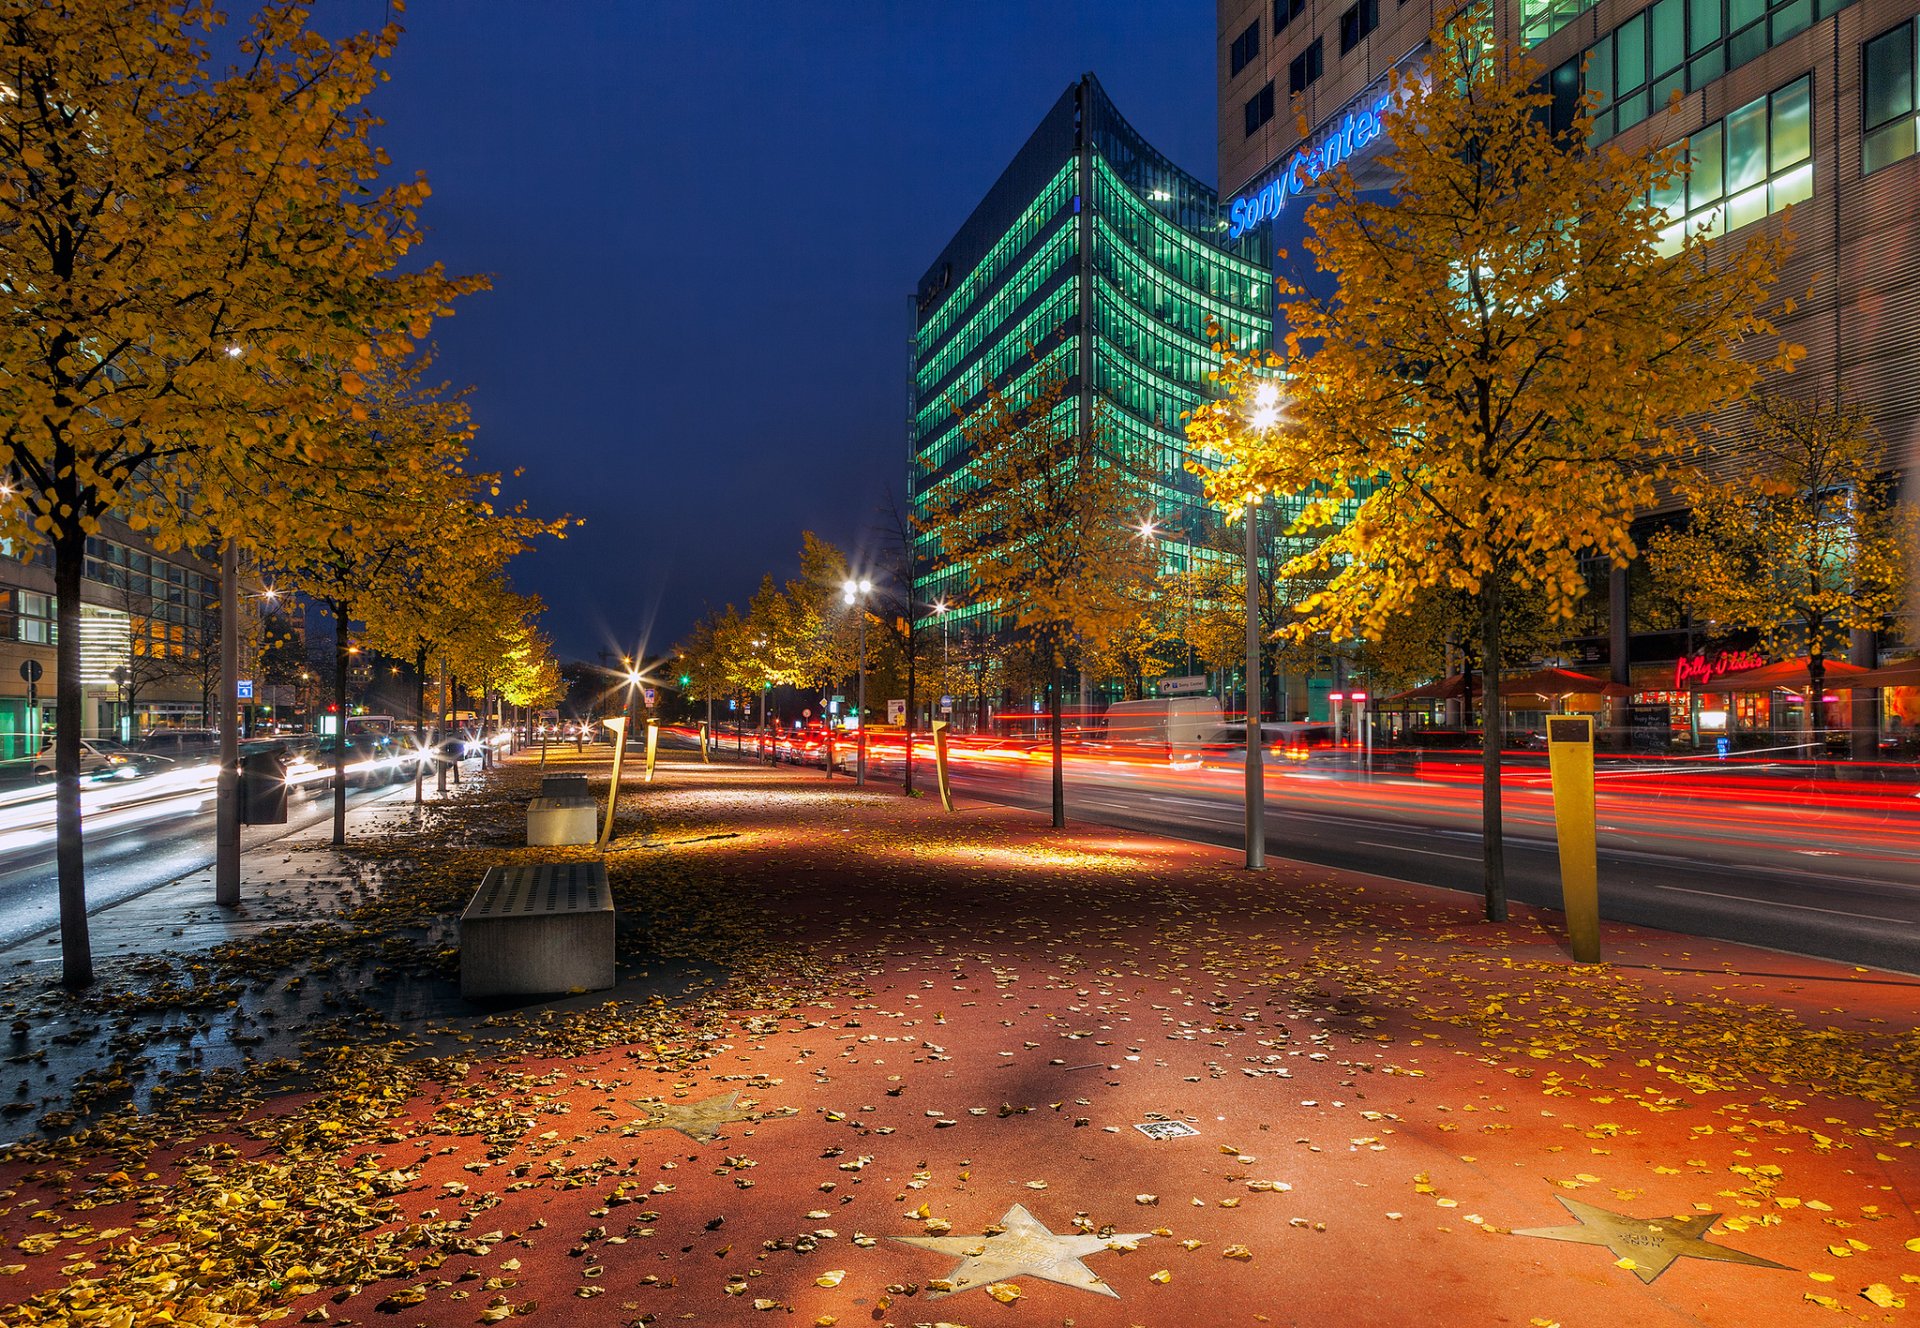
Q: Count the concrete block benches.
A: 3